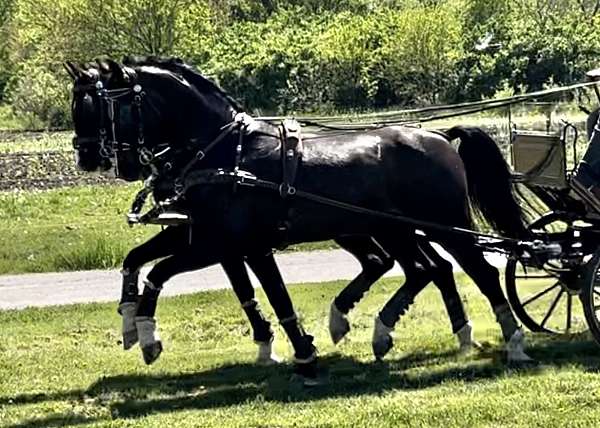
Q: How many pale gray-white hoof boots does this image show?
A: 7